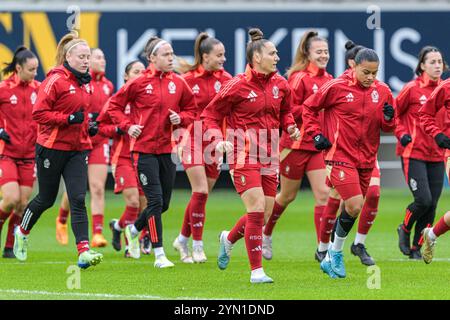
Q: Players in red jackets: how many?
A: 12